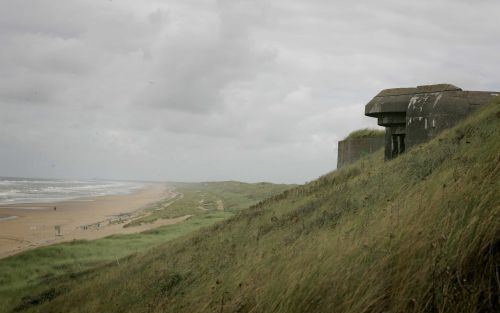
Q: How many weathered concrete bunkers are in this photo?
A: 2